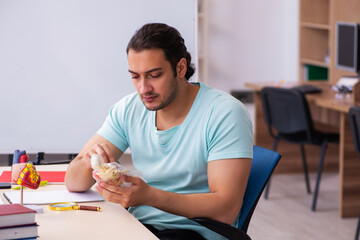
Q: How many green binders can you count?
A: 1